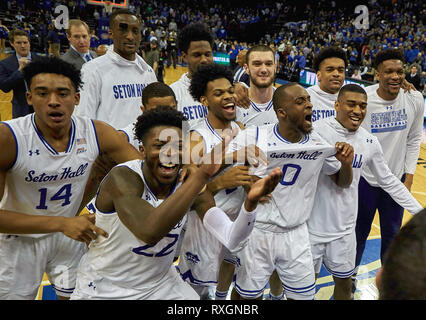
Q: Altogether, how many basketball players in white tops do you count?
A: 11